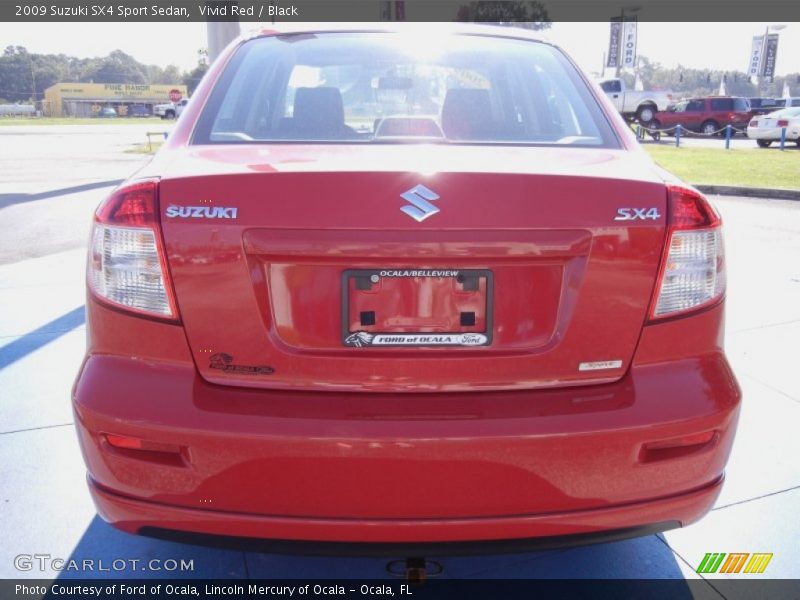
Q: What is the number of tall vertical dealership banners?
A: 4